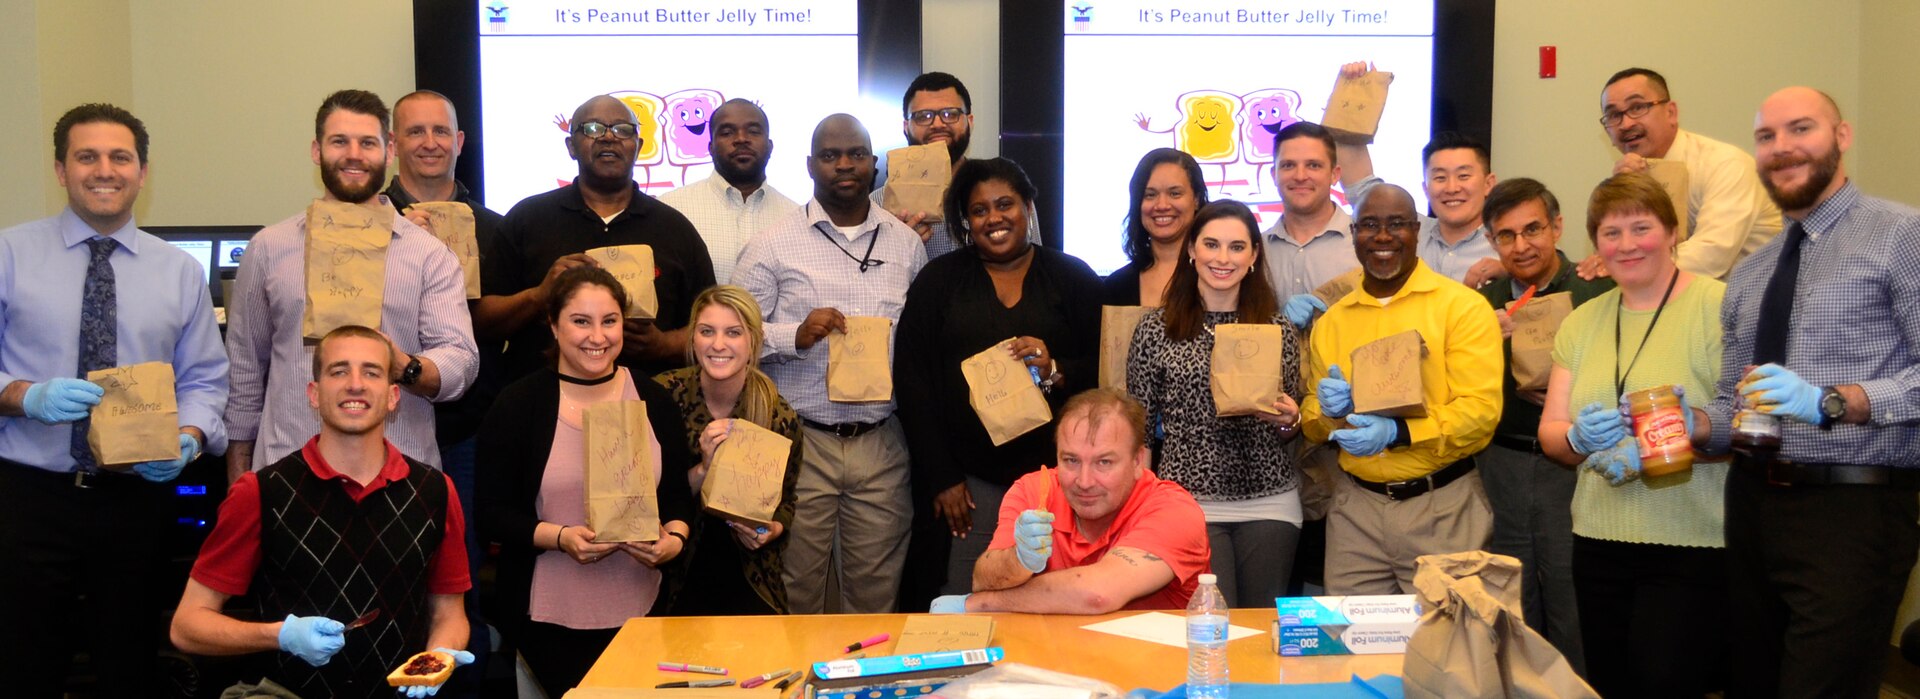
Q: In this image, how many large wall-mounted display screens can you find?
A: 2